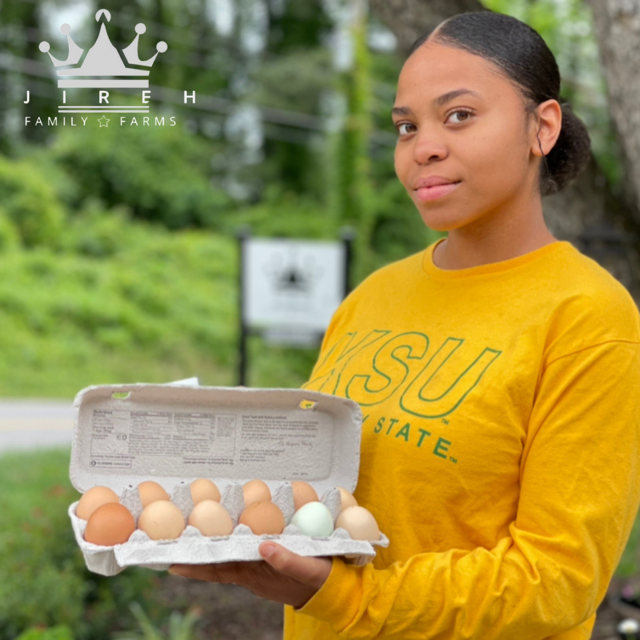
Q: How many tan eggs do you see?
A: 11